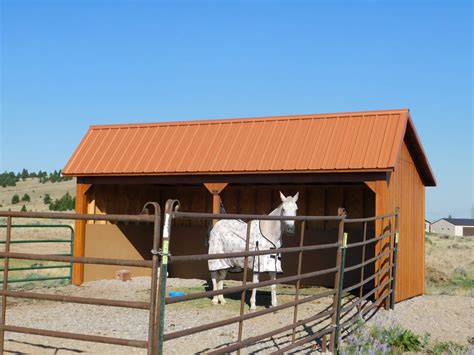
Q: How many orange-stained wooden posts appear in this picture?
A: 3